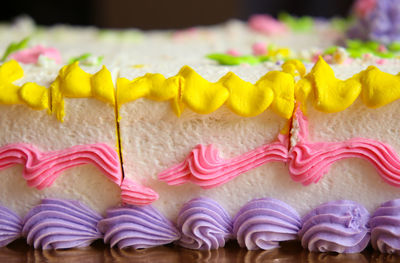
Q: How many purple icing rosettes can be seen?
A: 7